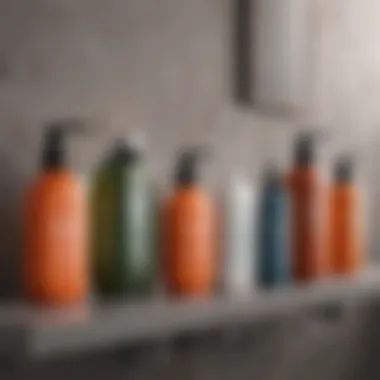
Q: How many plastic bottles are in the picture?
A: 7